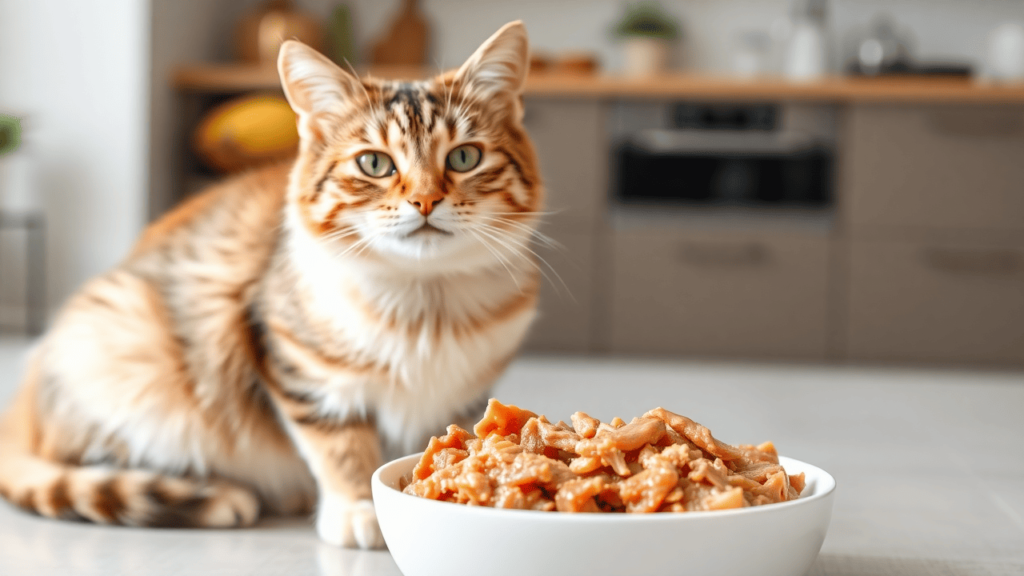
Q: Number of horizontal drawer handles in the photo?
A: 3